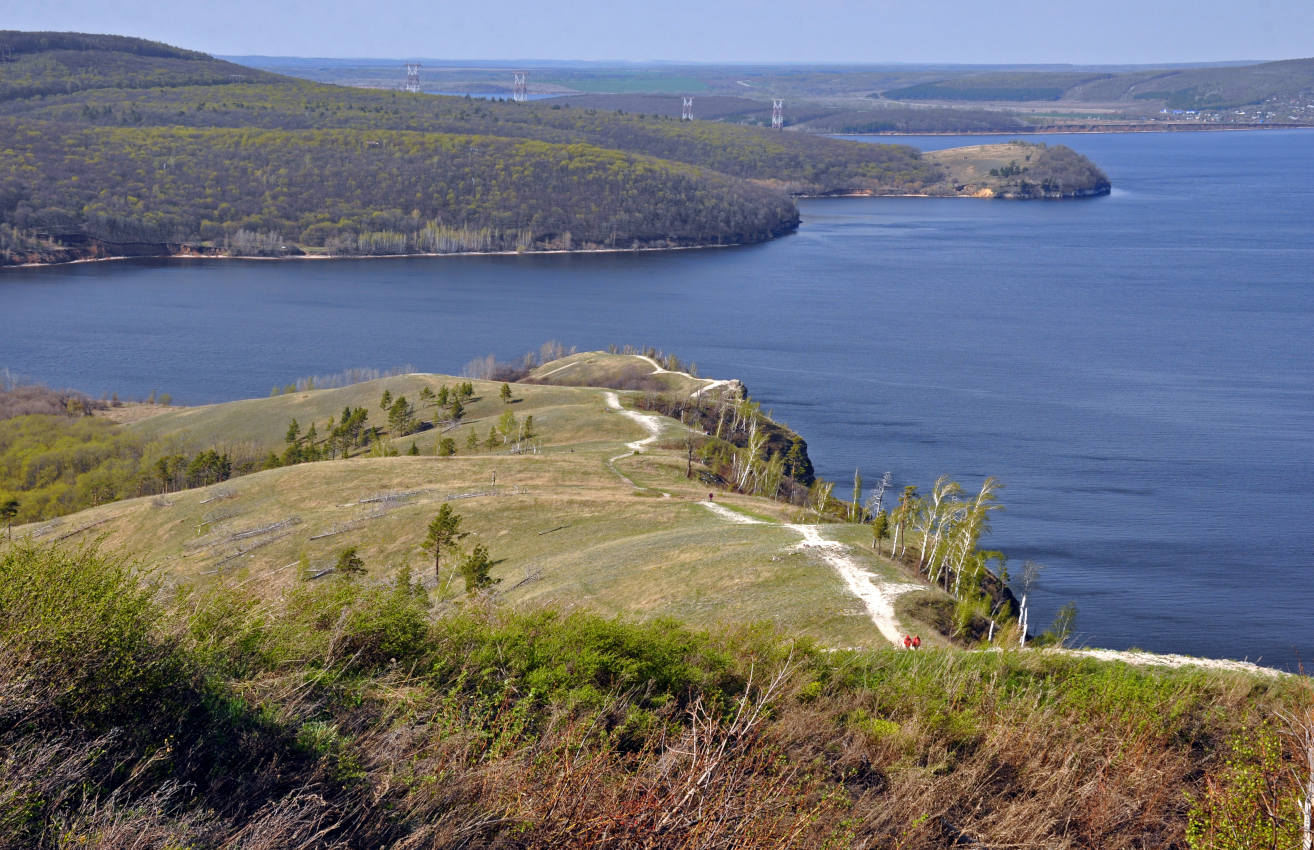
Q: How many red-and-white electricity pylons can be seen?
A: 4